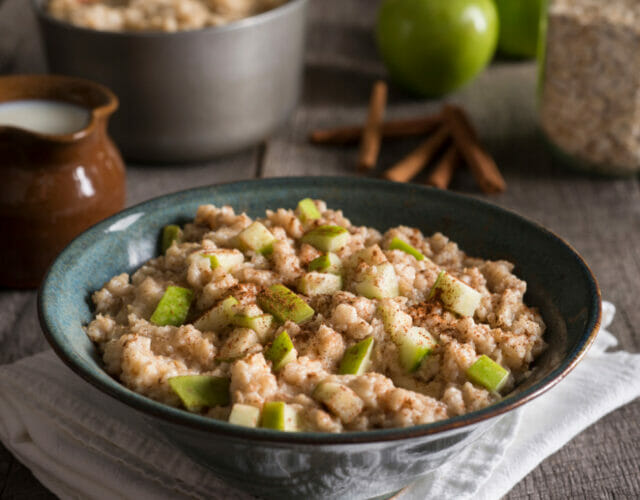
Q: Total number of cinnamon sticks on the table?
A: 5